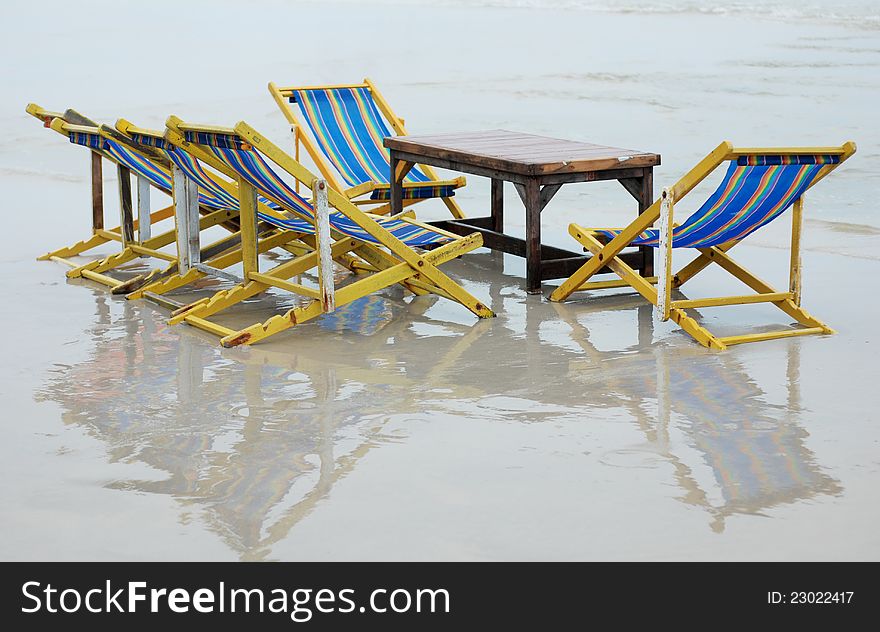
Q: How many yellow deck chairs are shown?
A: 6